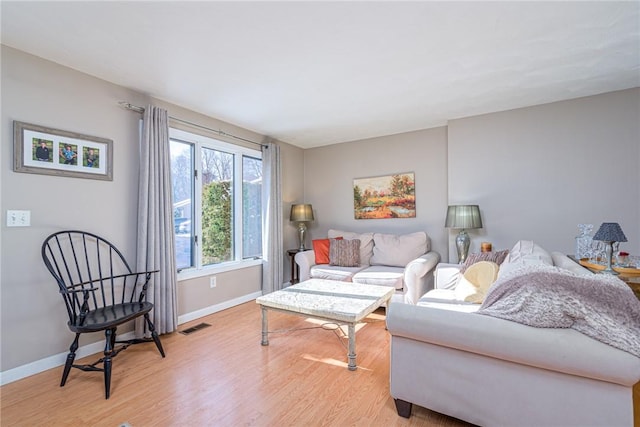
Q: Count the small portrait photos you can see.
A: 3